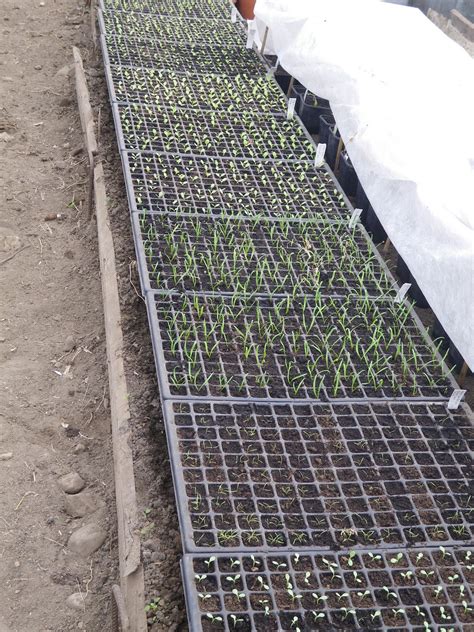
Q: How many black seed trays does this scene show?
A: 10